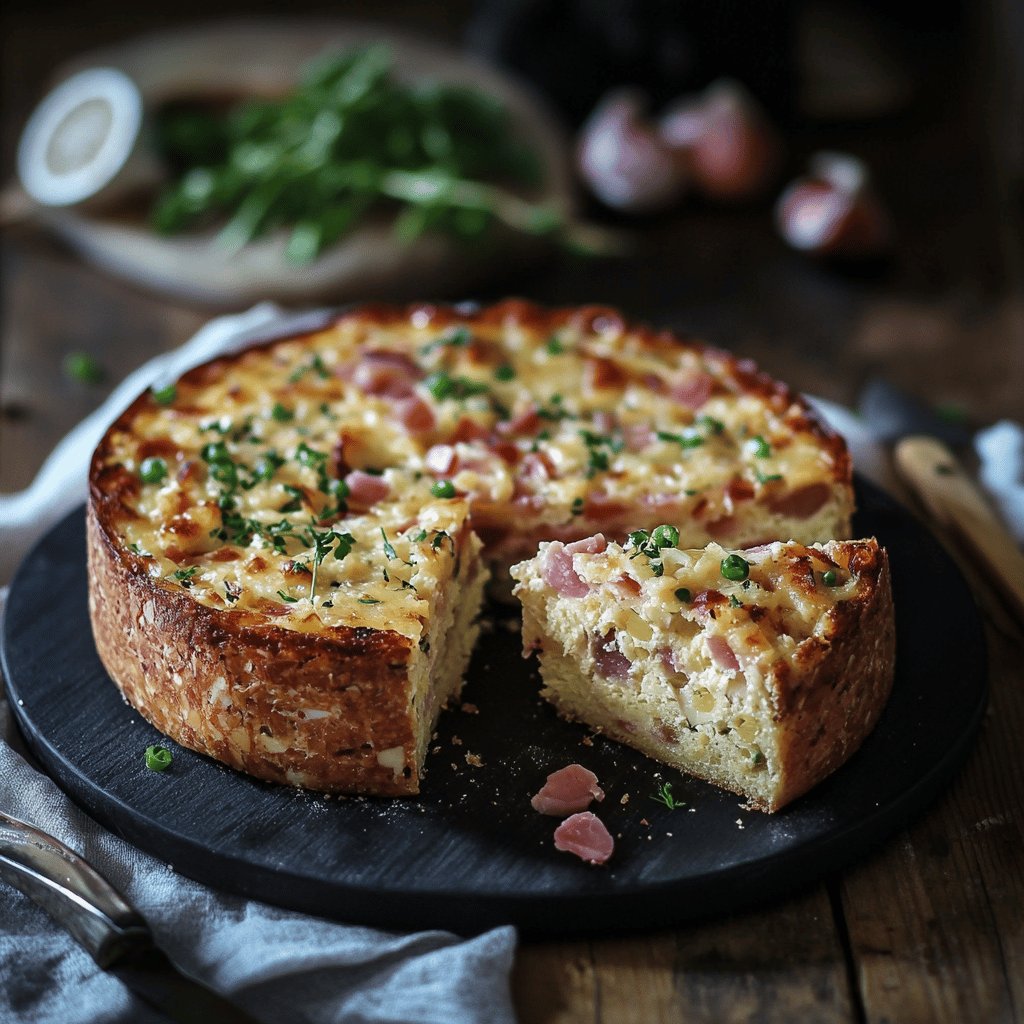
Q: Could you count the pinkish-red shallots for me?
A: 3